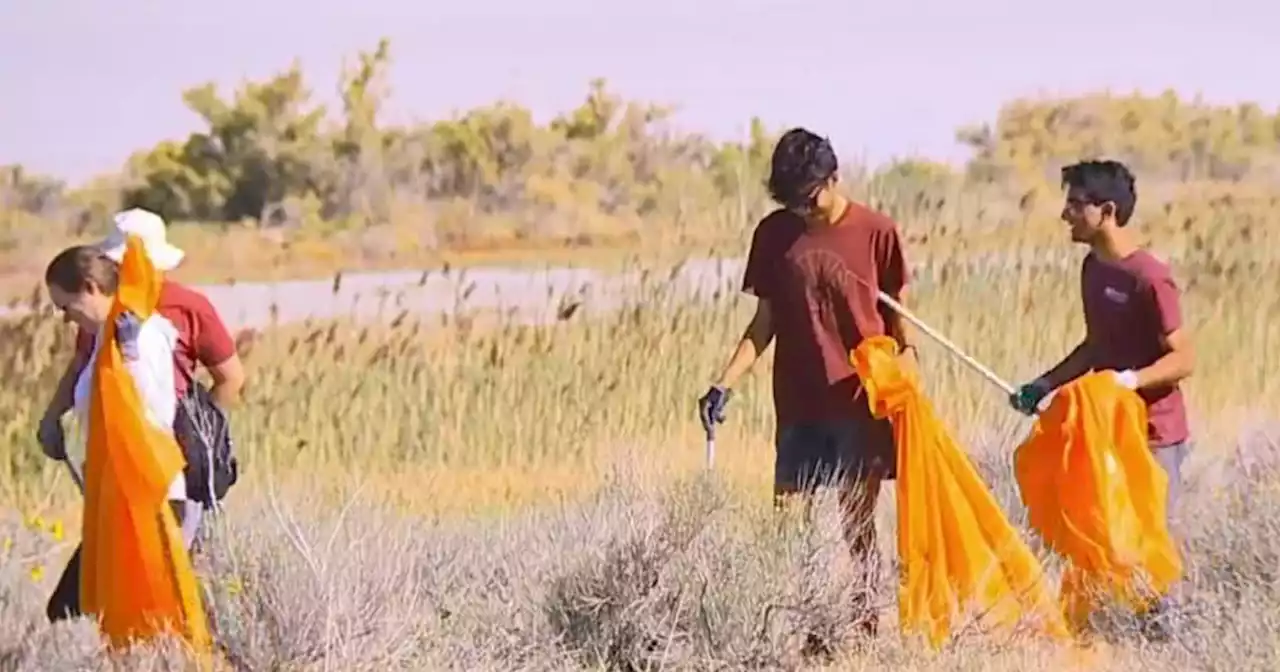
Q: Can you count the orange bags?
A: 3